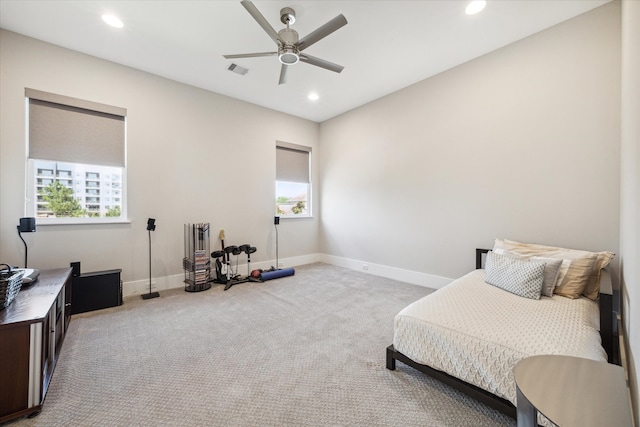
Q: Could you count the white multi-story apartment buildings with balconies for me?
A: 1